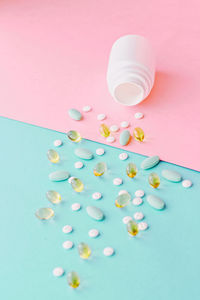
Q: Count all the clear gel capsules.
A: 14